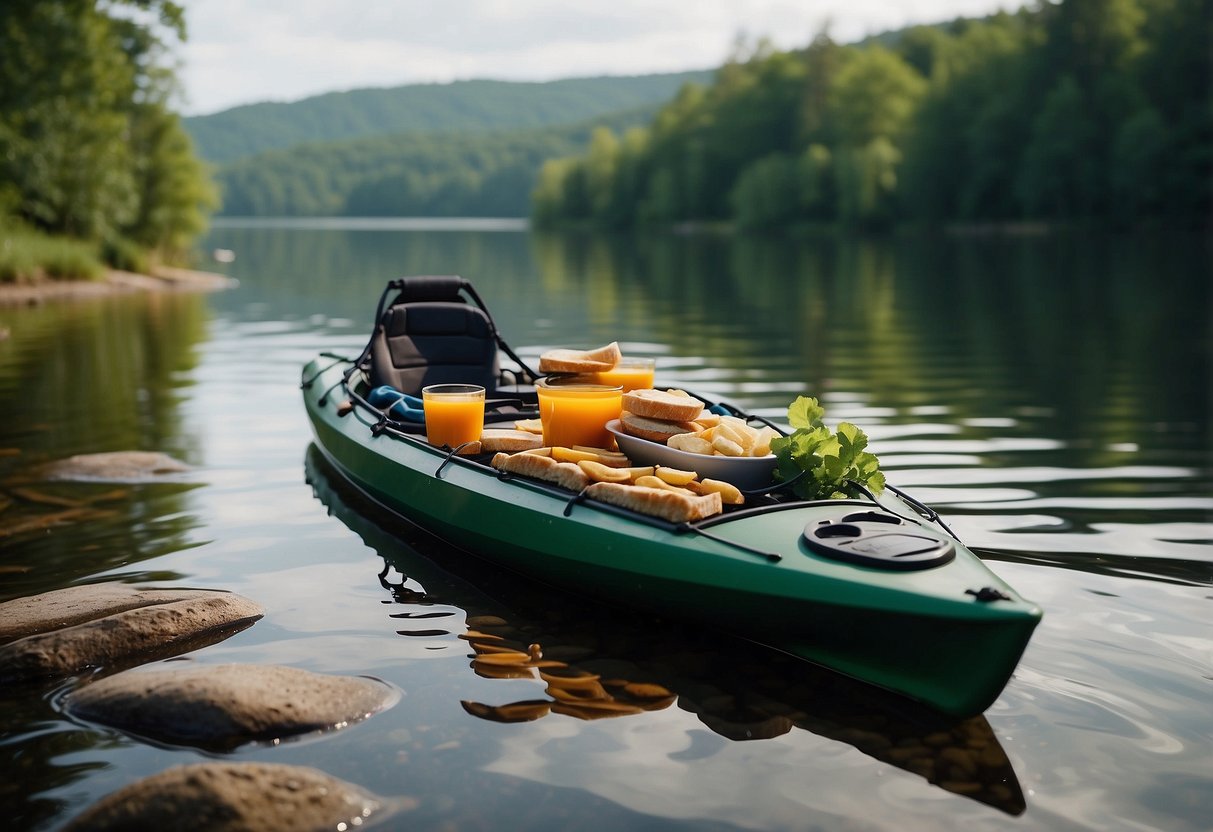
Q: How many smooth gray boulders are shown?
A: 4